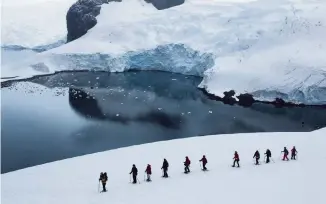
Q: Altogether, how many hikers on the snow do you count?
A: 11